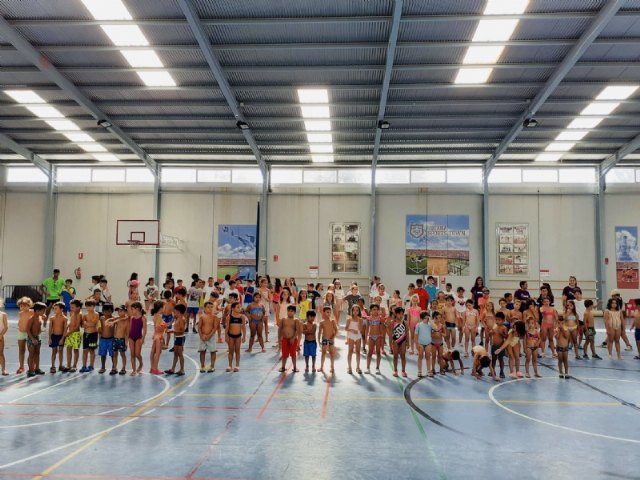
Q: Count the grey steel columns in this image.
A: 6